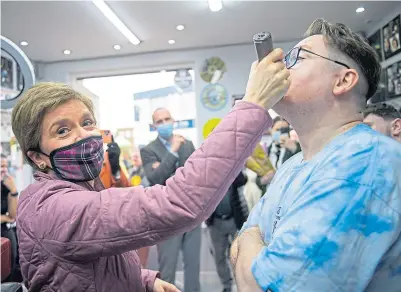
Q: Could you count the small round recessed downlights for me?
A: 6